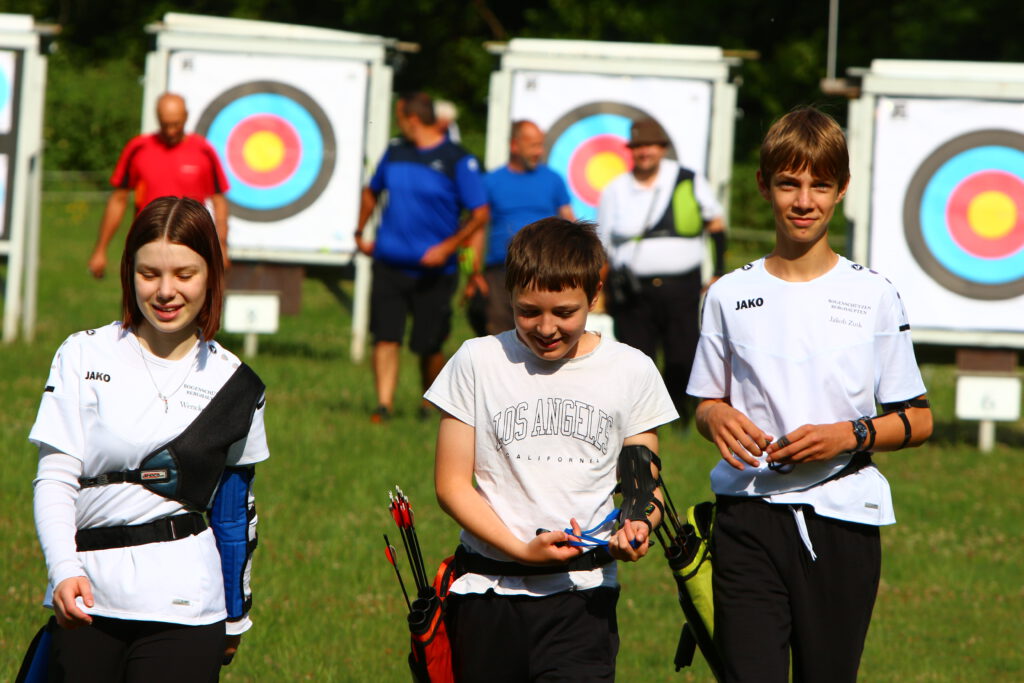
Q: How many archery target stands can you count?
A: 4